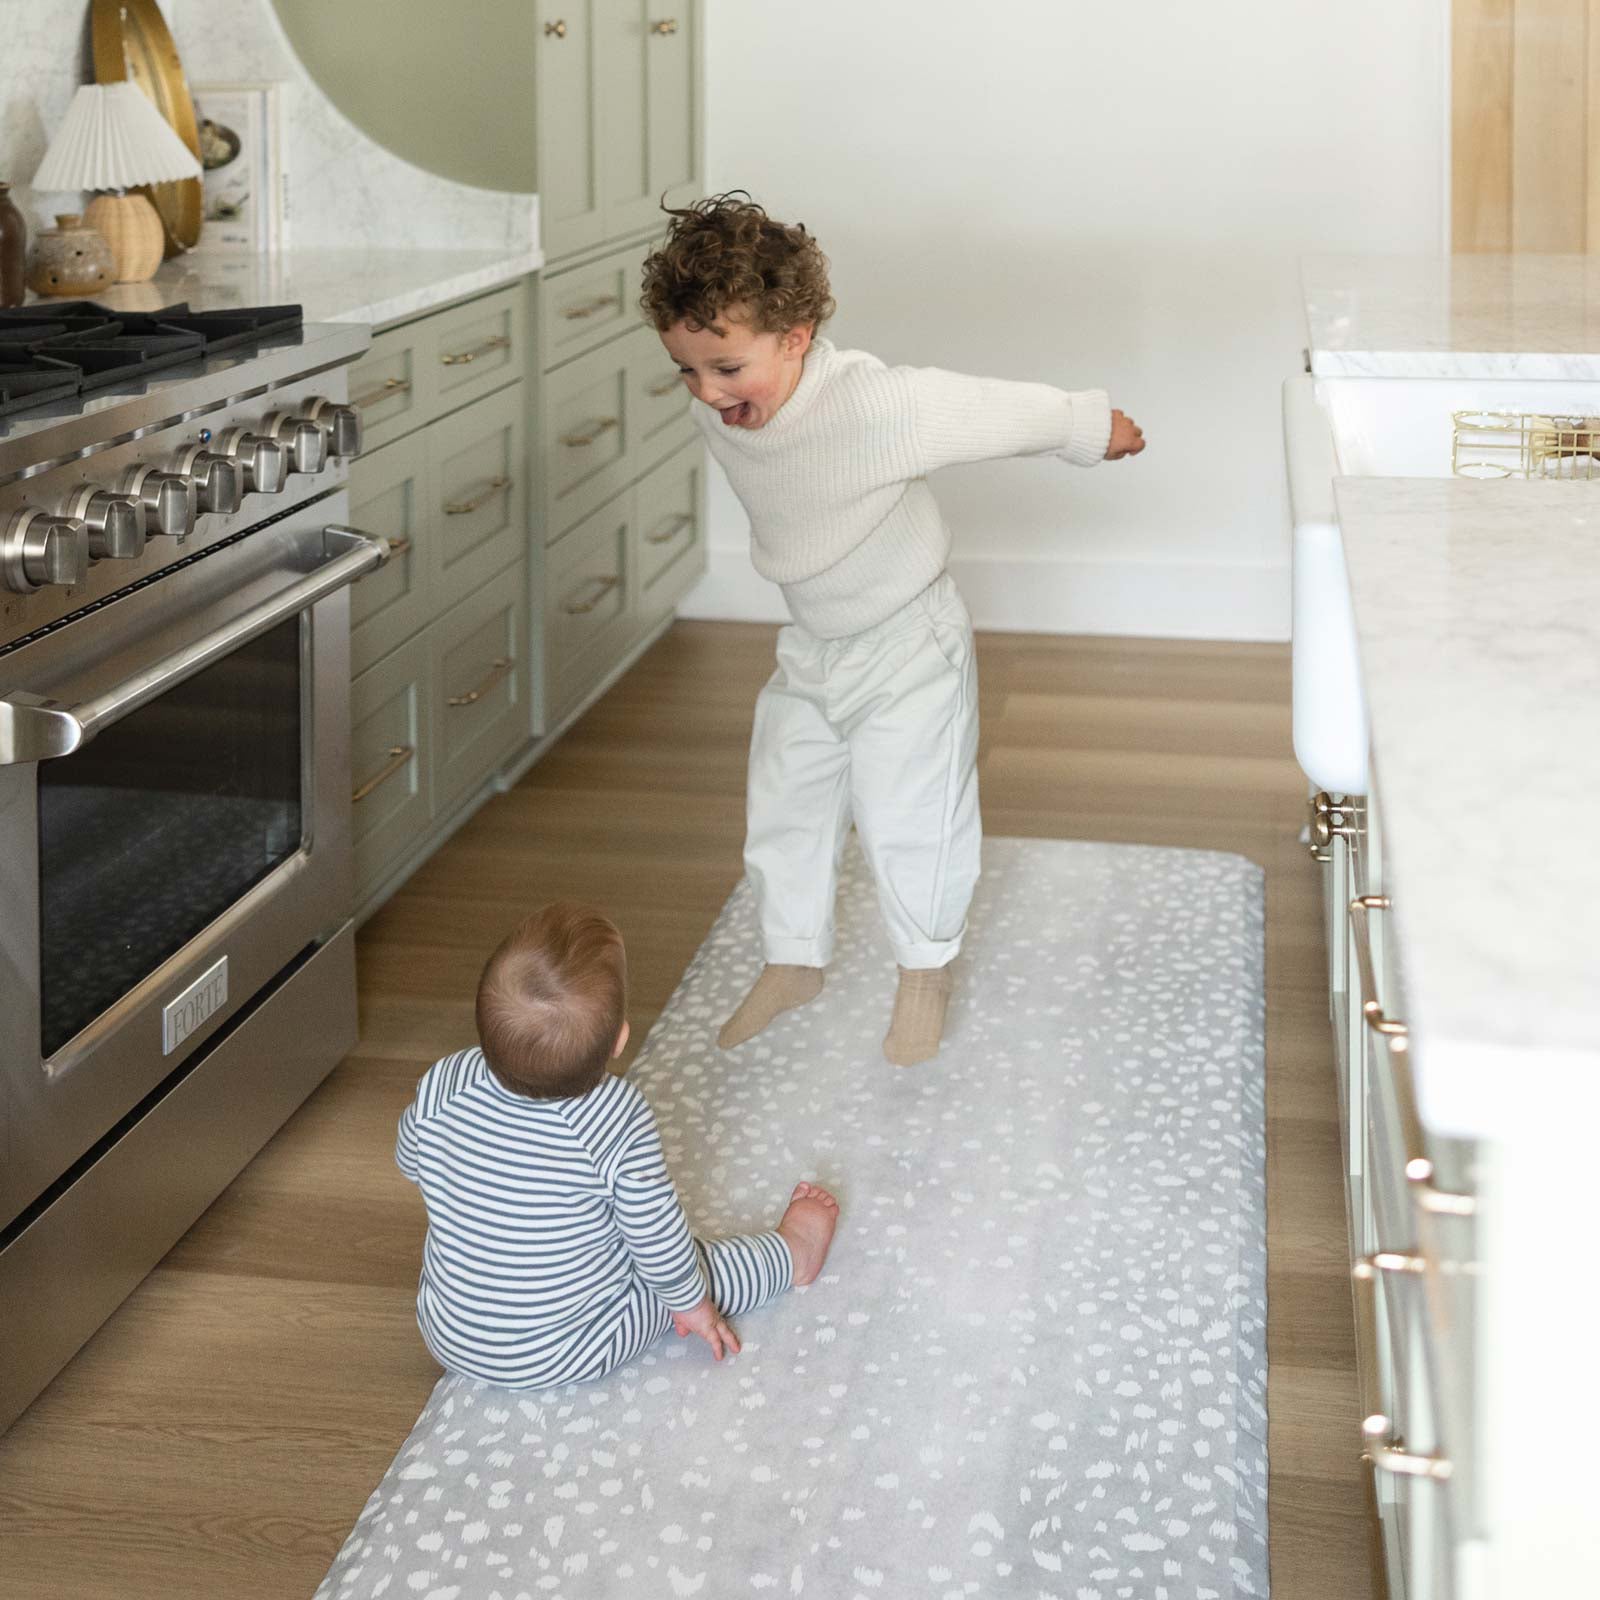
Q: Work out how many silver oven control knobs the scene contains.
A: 7